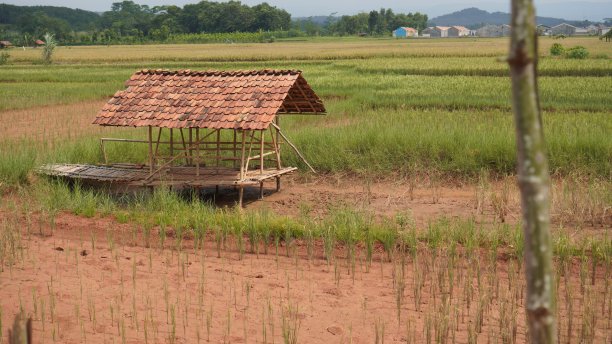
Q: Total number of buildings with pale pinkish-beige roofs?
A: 2